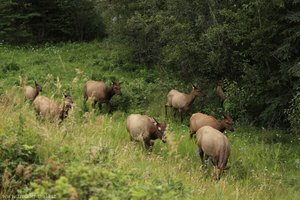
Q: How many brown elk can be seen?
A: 8